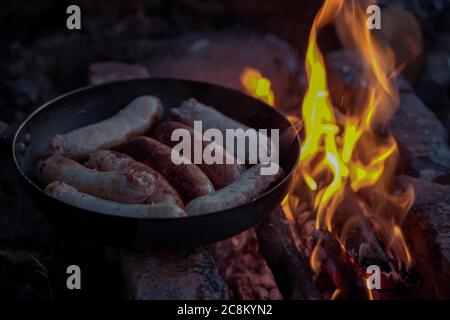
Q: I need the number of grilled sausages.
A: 8